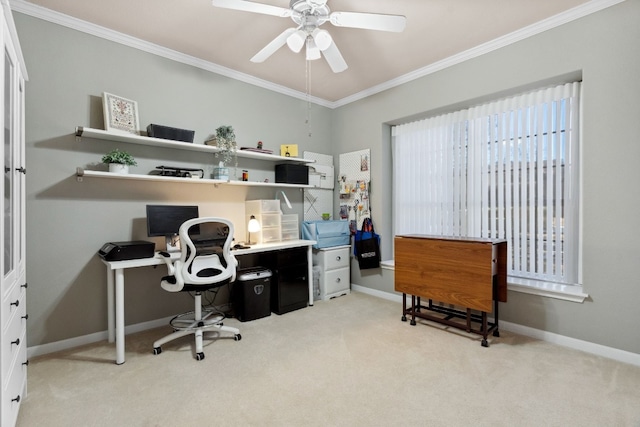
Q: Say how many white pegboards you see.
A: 2